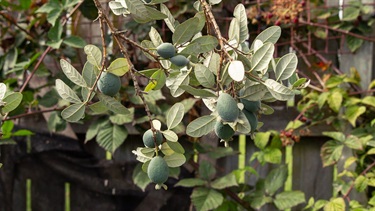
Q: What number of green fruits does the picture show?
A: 9